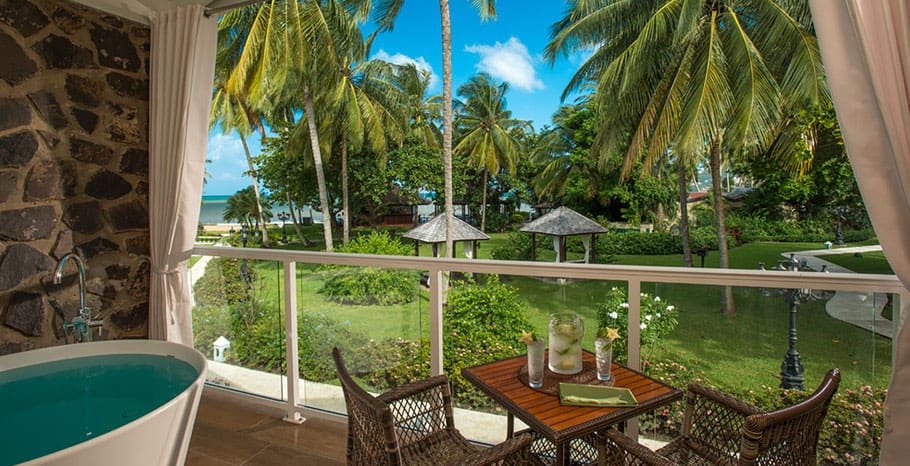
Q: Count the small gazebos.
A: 2